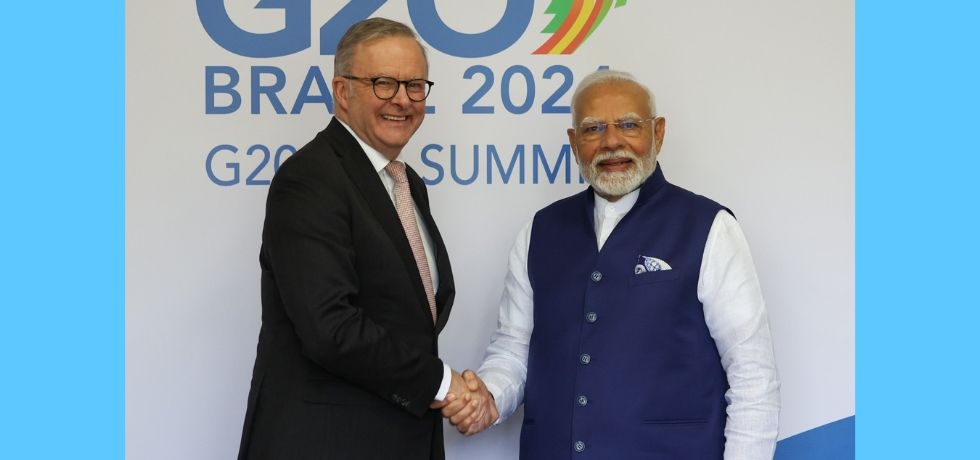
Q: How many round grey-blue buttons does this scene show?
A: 5